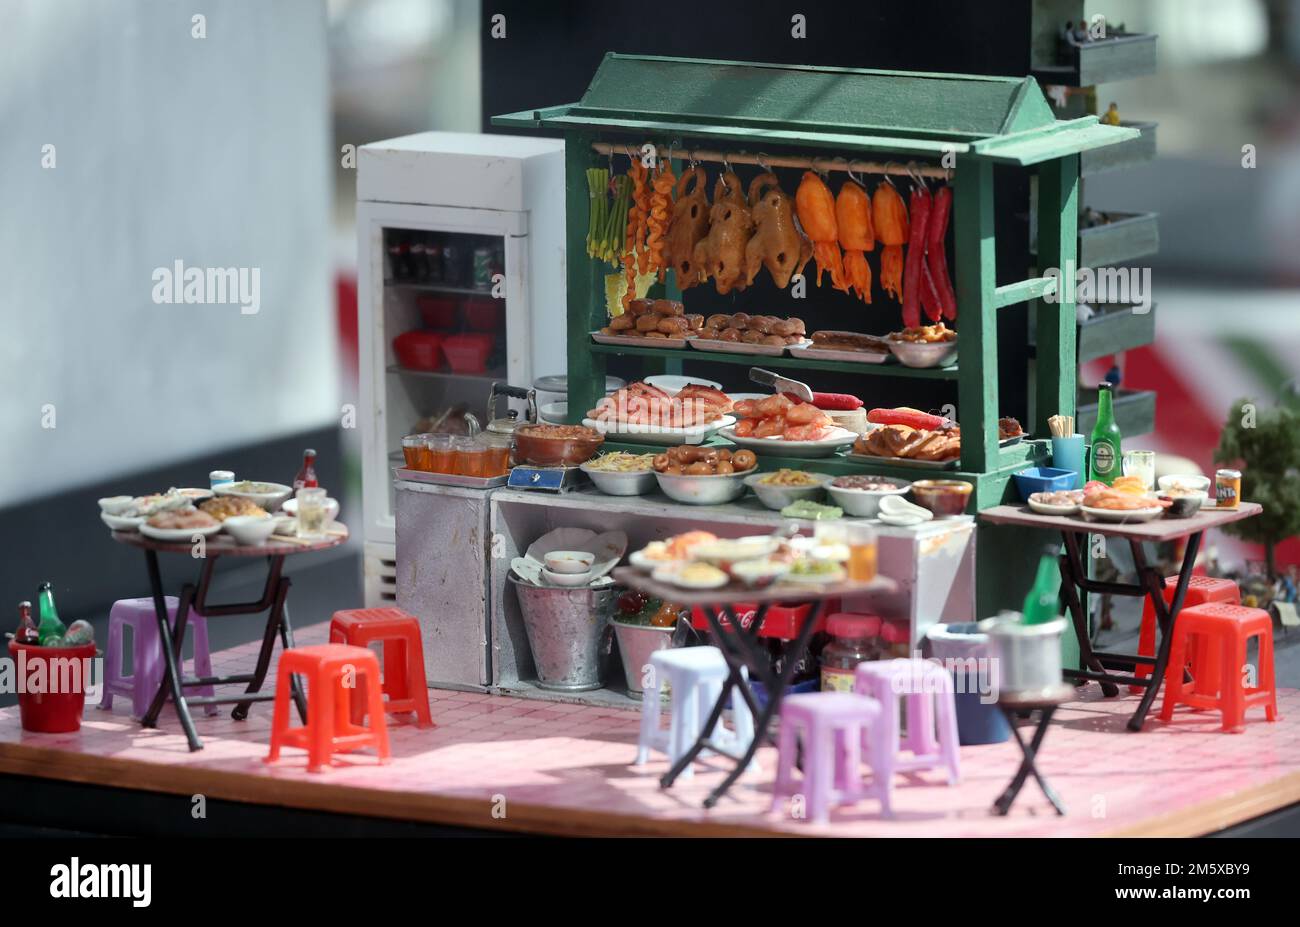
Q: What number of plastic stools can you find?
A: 8